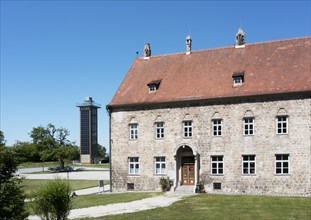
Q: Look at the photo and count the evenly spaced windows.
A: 11